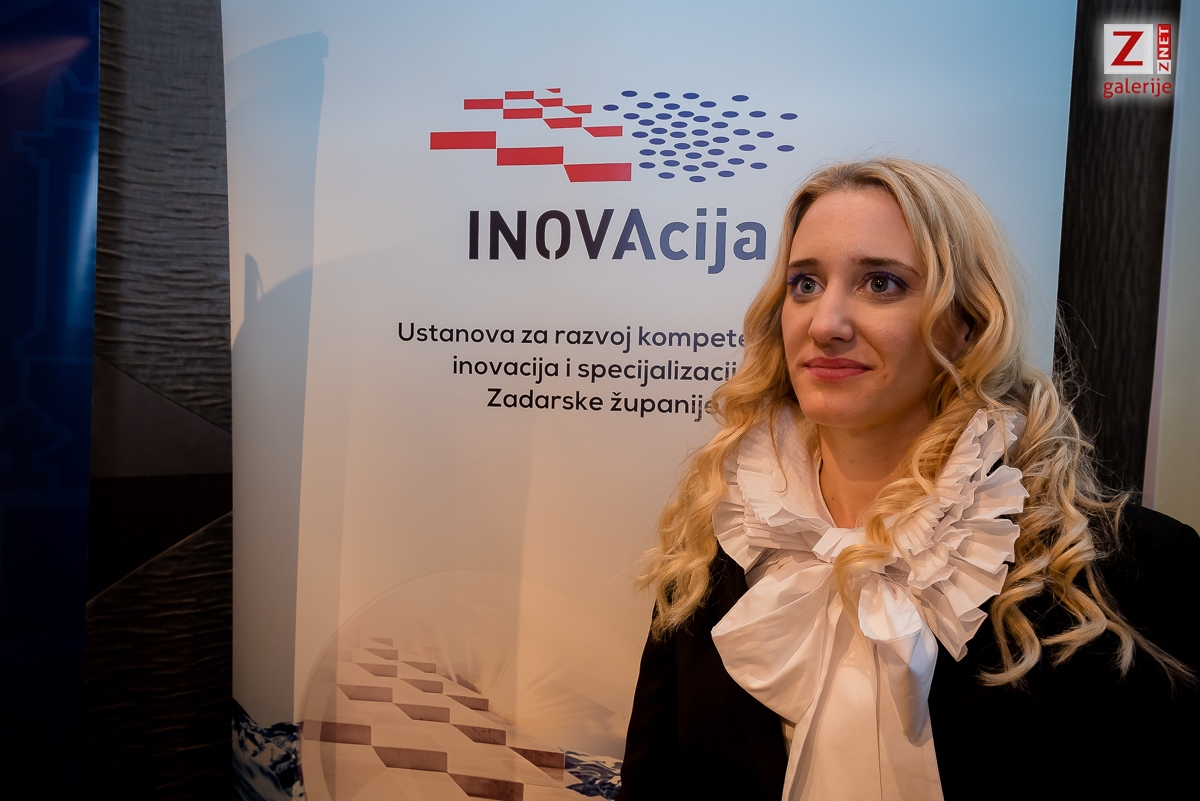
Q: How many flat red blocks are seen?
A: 11